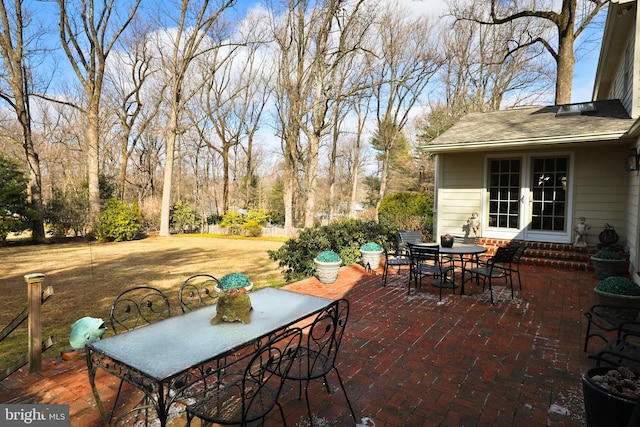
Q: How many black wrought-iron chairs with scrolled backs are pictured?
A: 4